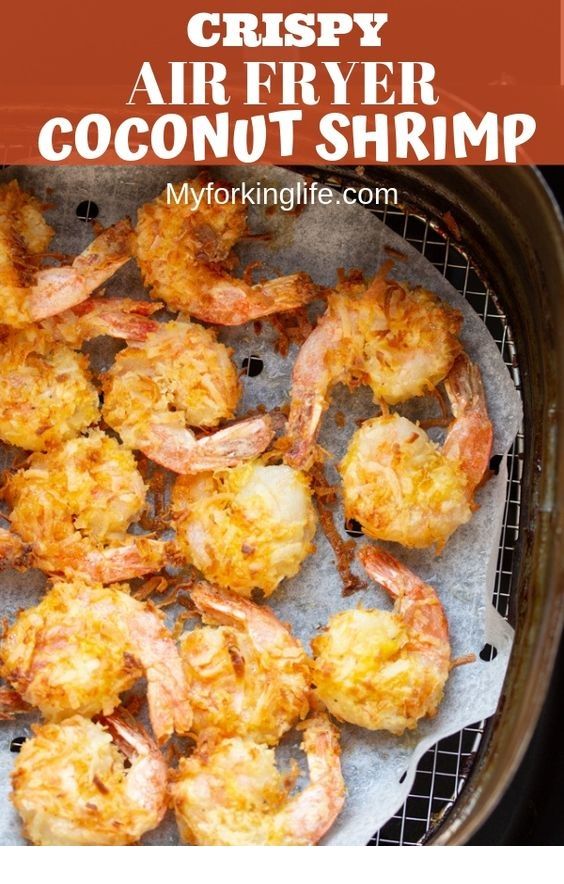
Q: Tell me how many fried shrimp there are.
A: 13